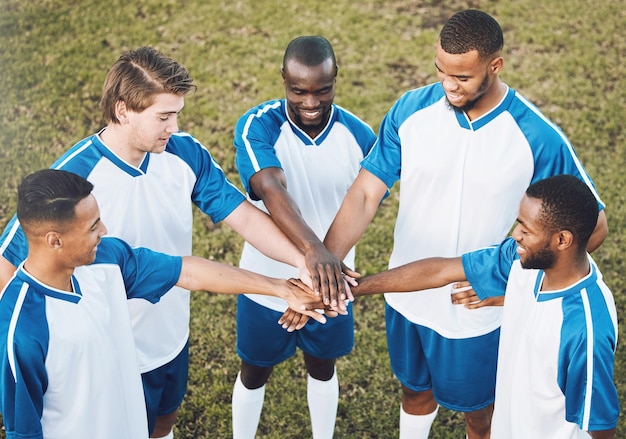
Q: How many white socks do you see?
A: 4